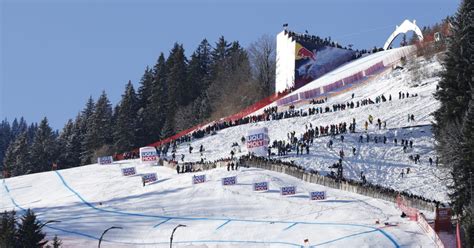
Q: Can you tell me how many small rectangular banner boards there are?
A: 8